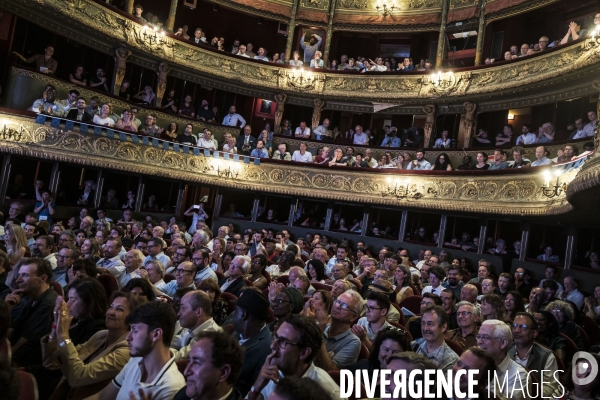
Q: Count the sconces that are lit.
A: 9